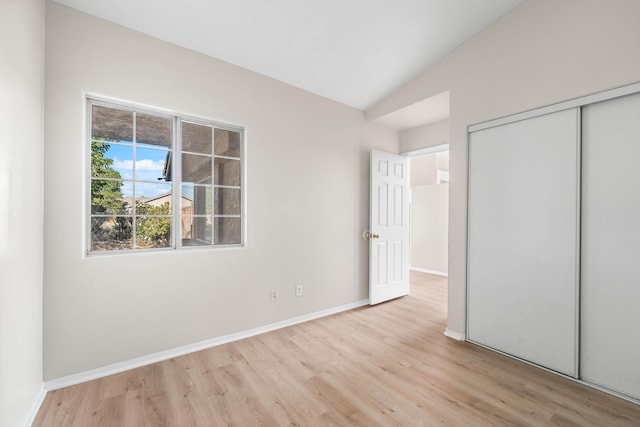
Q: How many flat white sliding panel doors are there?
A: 2